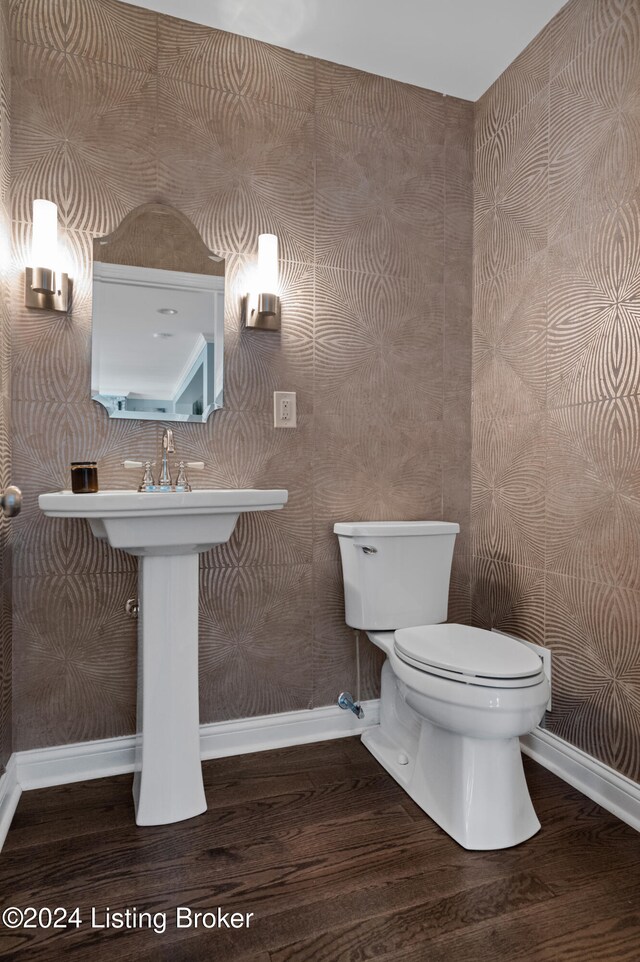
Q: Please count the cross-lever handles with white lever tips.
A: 2